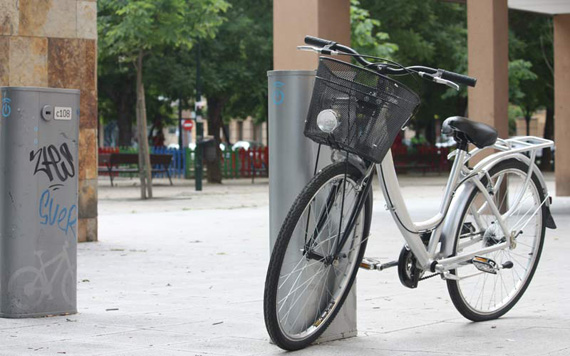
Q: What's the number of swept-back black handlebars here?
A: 1